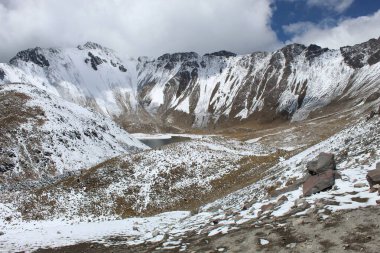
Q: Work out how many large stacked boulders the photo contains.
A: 2